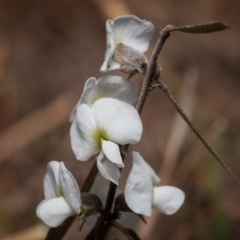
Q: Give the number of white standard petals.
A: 5